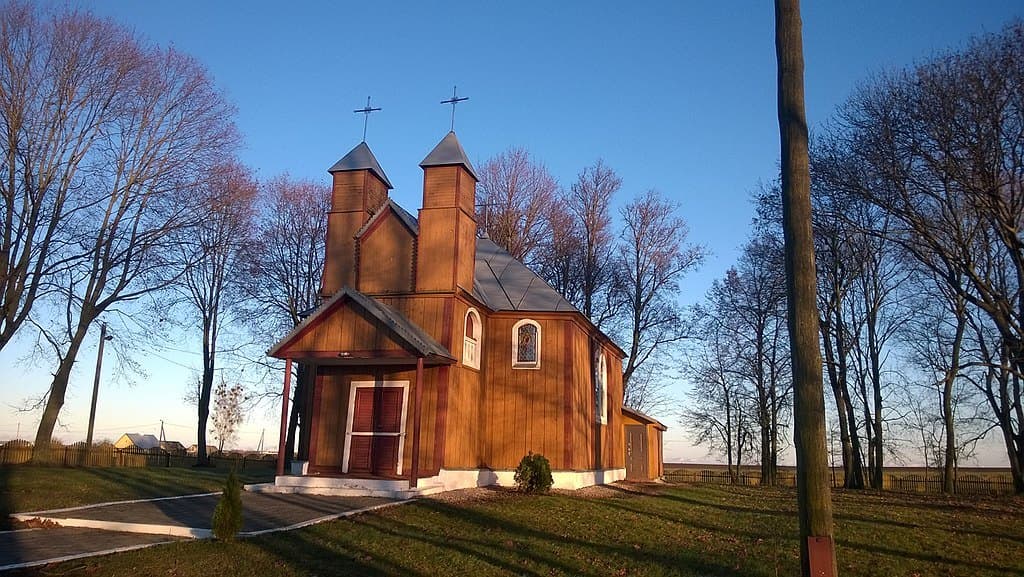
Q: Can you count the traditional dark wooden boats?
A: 0